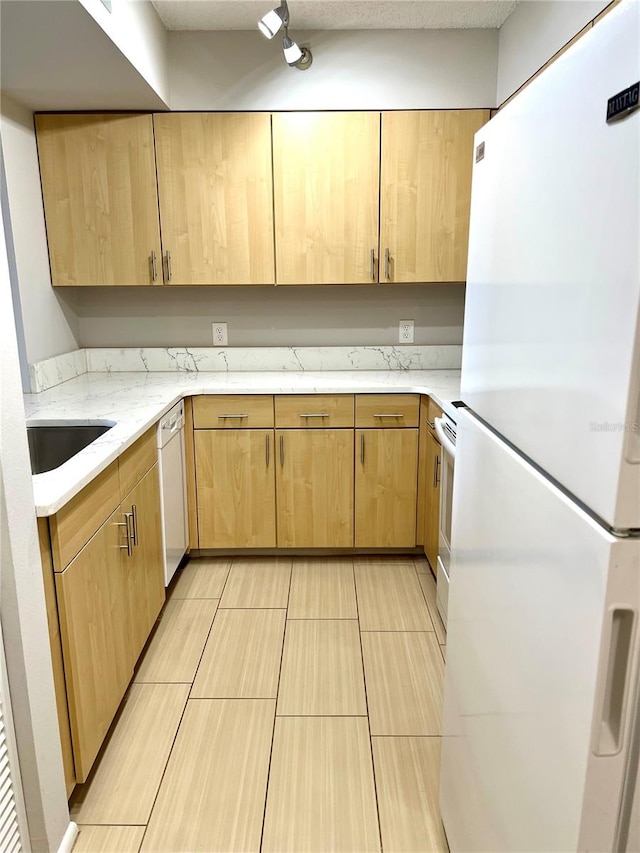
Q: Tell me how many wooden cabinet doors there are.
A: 10